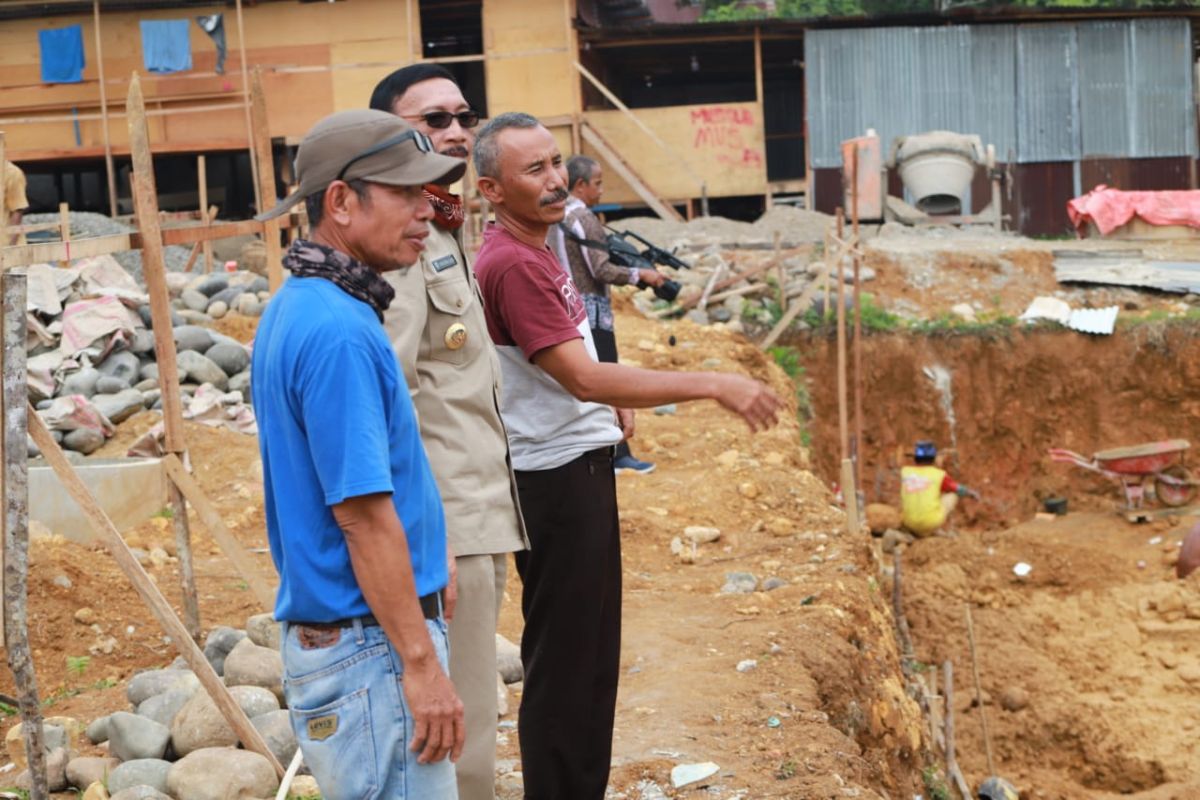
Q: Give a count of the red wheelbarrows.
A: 1